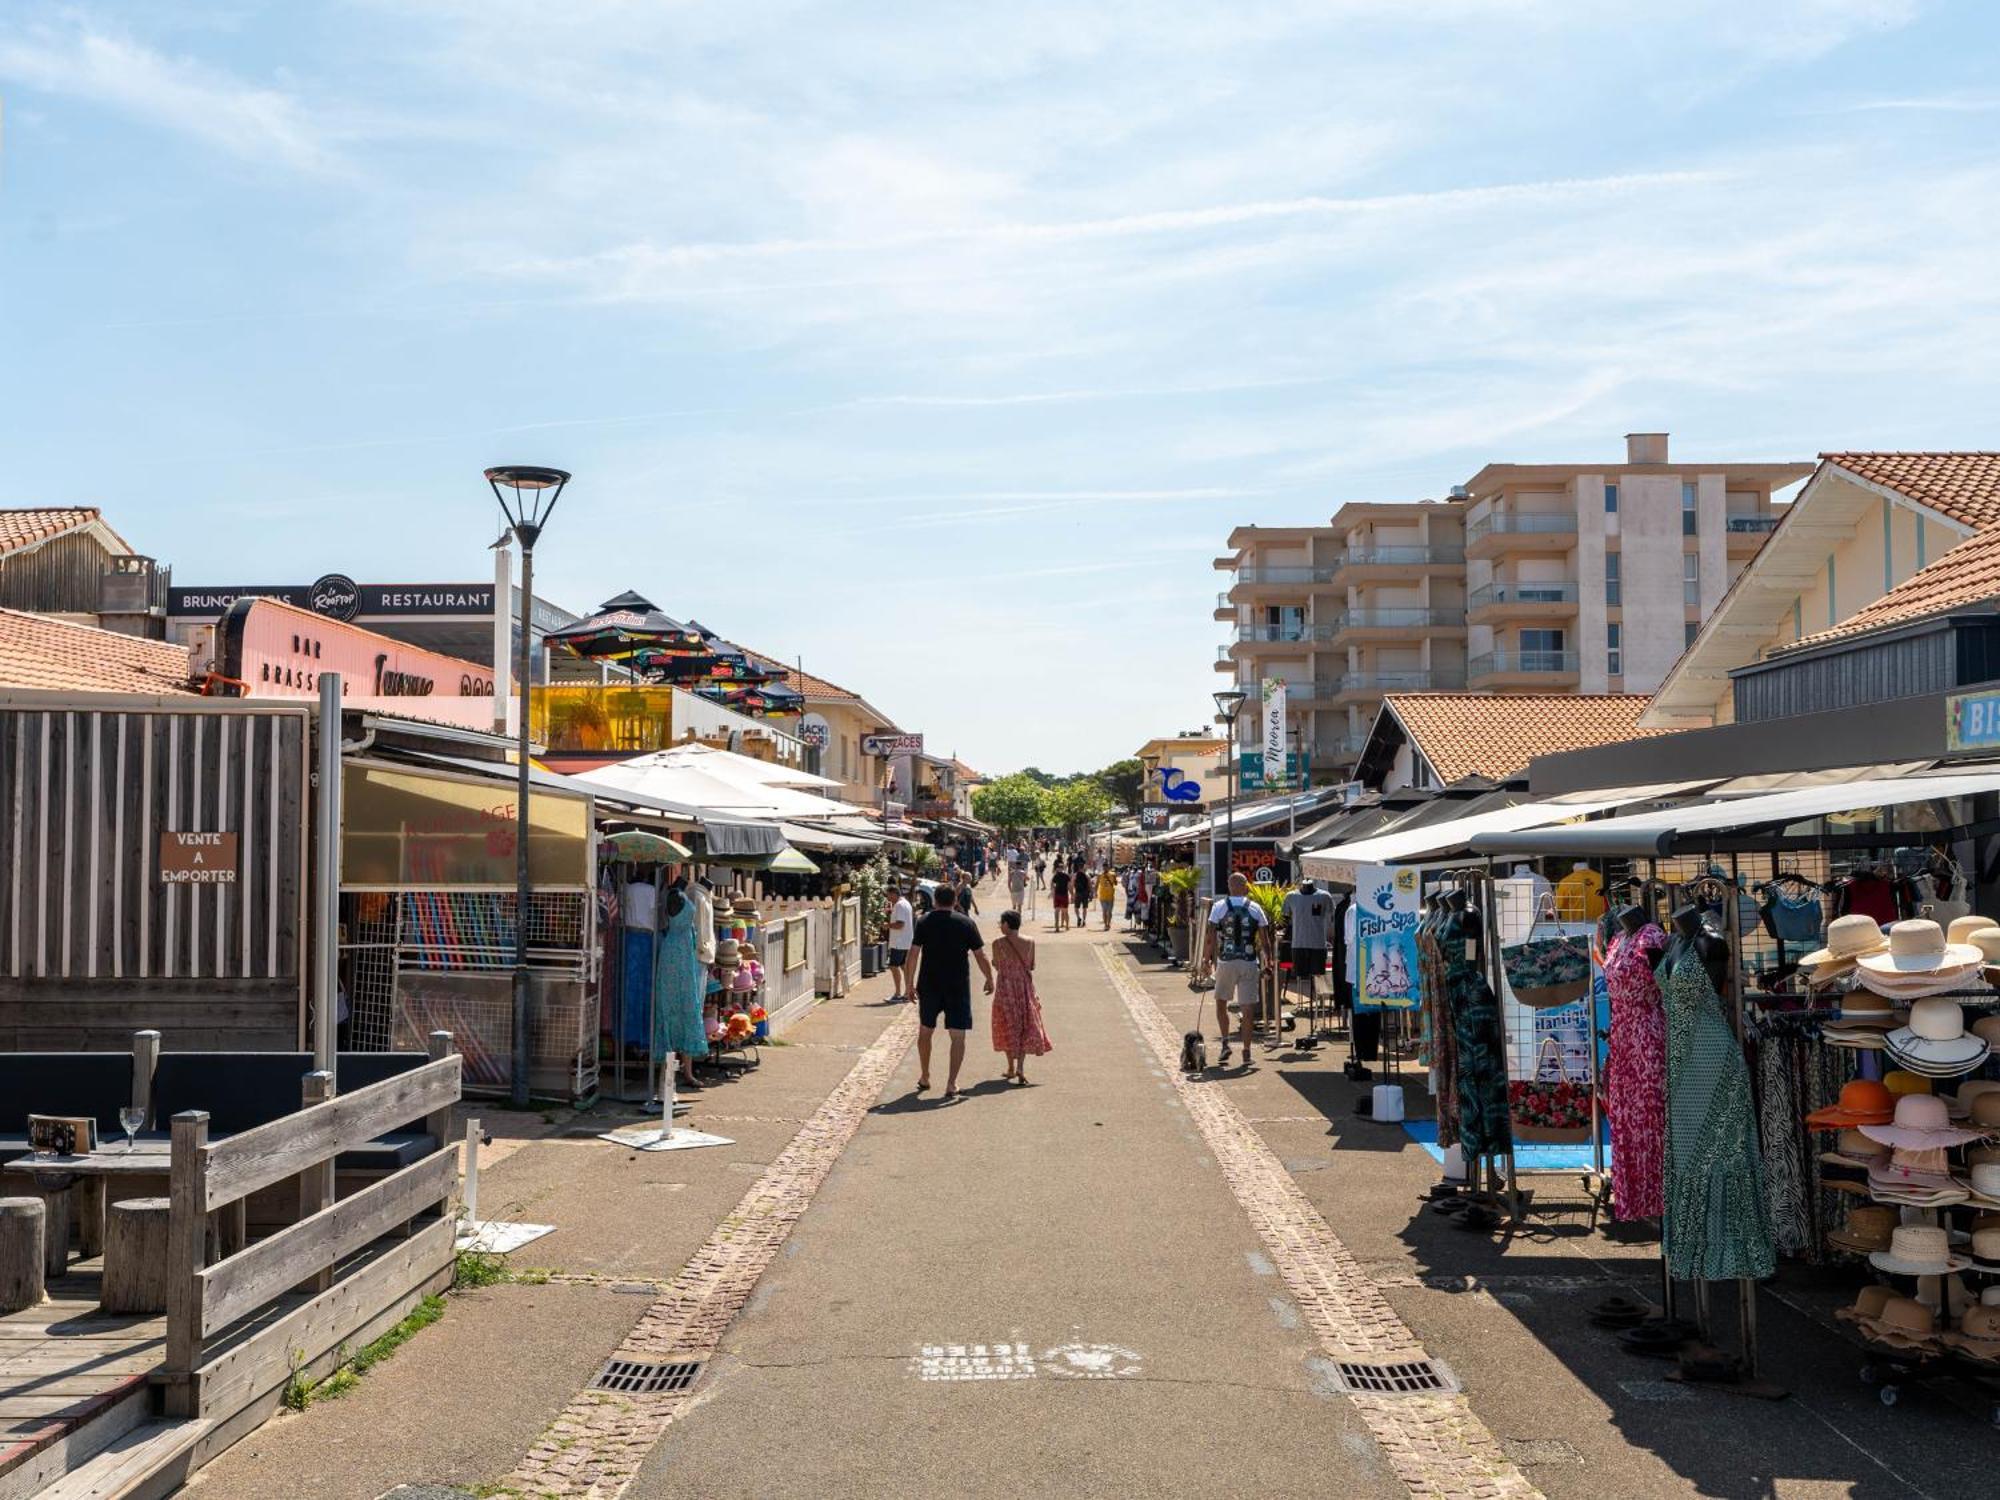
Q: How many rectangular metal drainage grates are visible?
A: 2